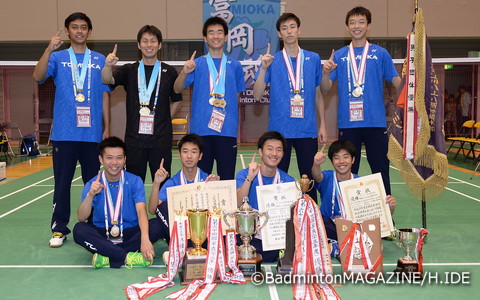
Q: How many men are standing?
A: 5